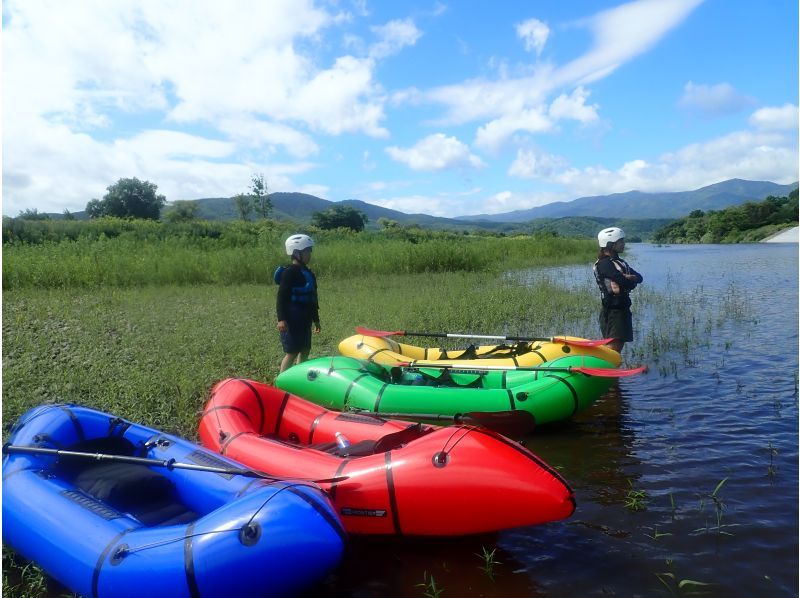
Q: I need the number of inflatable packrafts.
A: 4